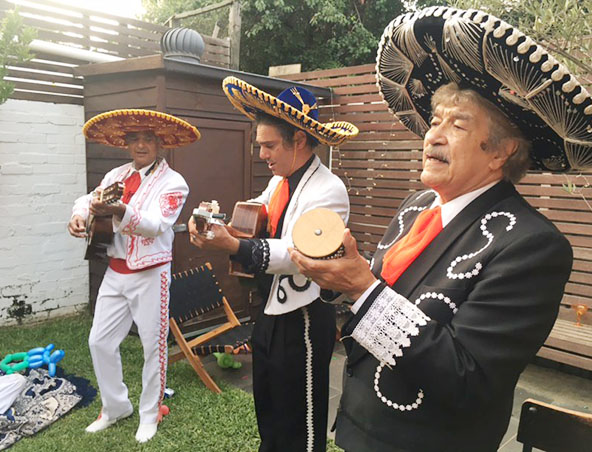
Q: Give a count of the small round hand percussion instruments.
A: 1